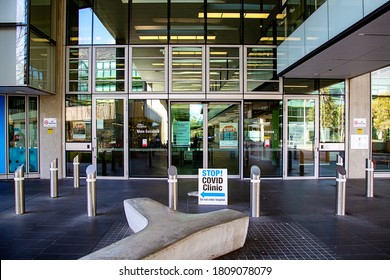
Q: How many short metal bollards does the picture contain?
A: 9